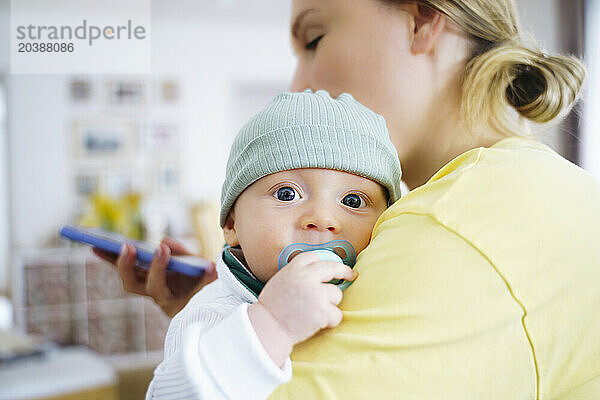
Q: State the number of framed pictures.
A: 8